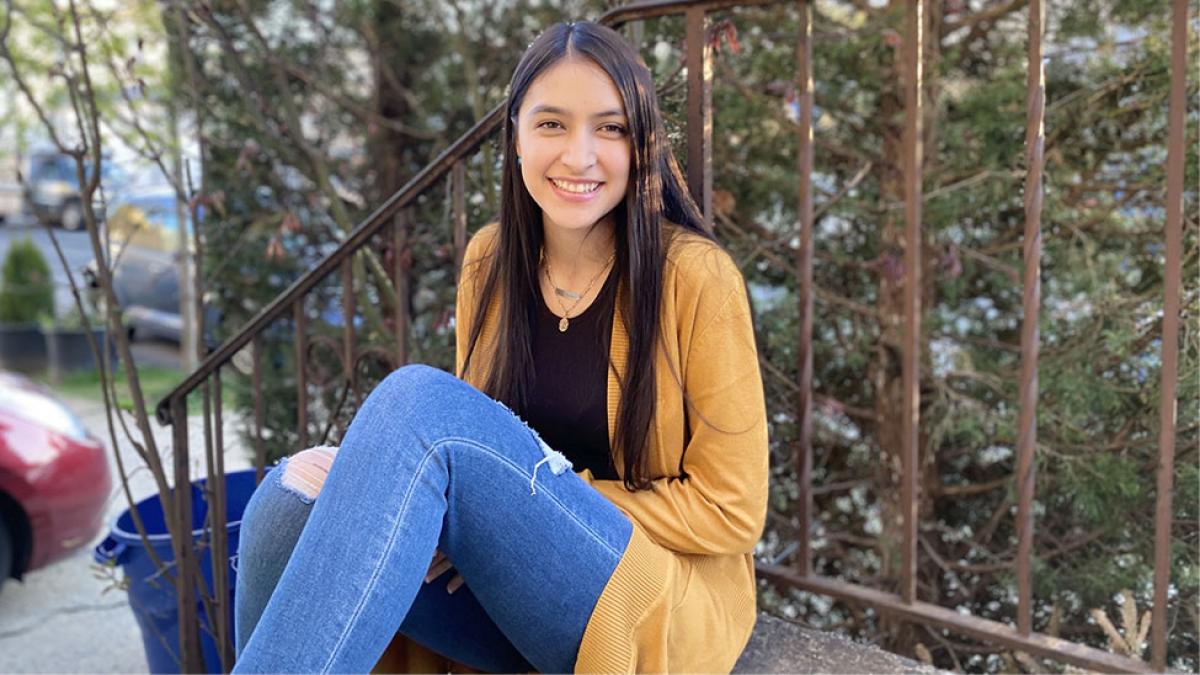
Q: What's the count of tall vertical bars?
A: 5